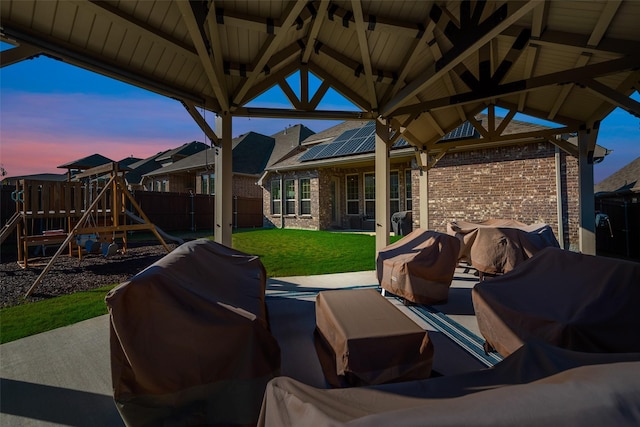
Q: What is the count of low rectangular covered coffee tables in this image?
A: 1